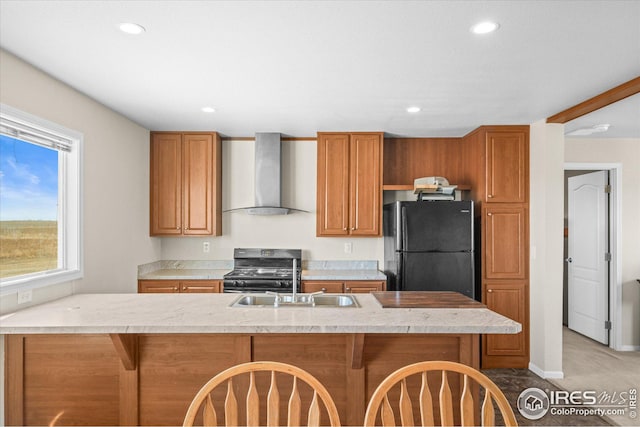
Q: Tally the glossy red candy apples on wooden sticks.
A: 0